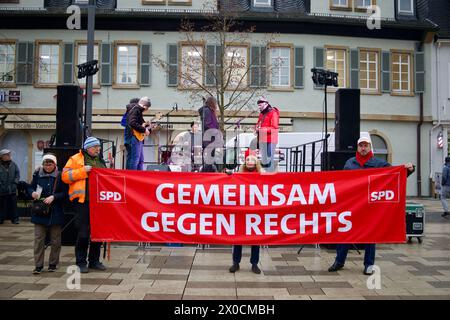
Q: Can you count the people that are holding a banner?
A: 3